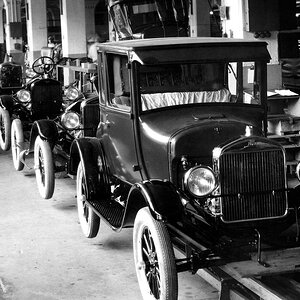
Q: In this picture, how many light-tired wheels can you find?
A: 5